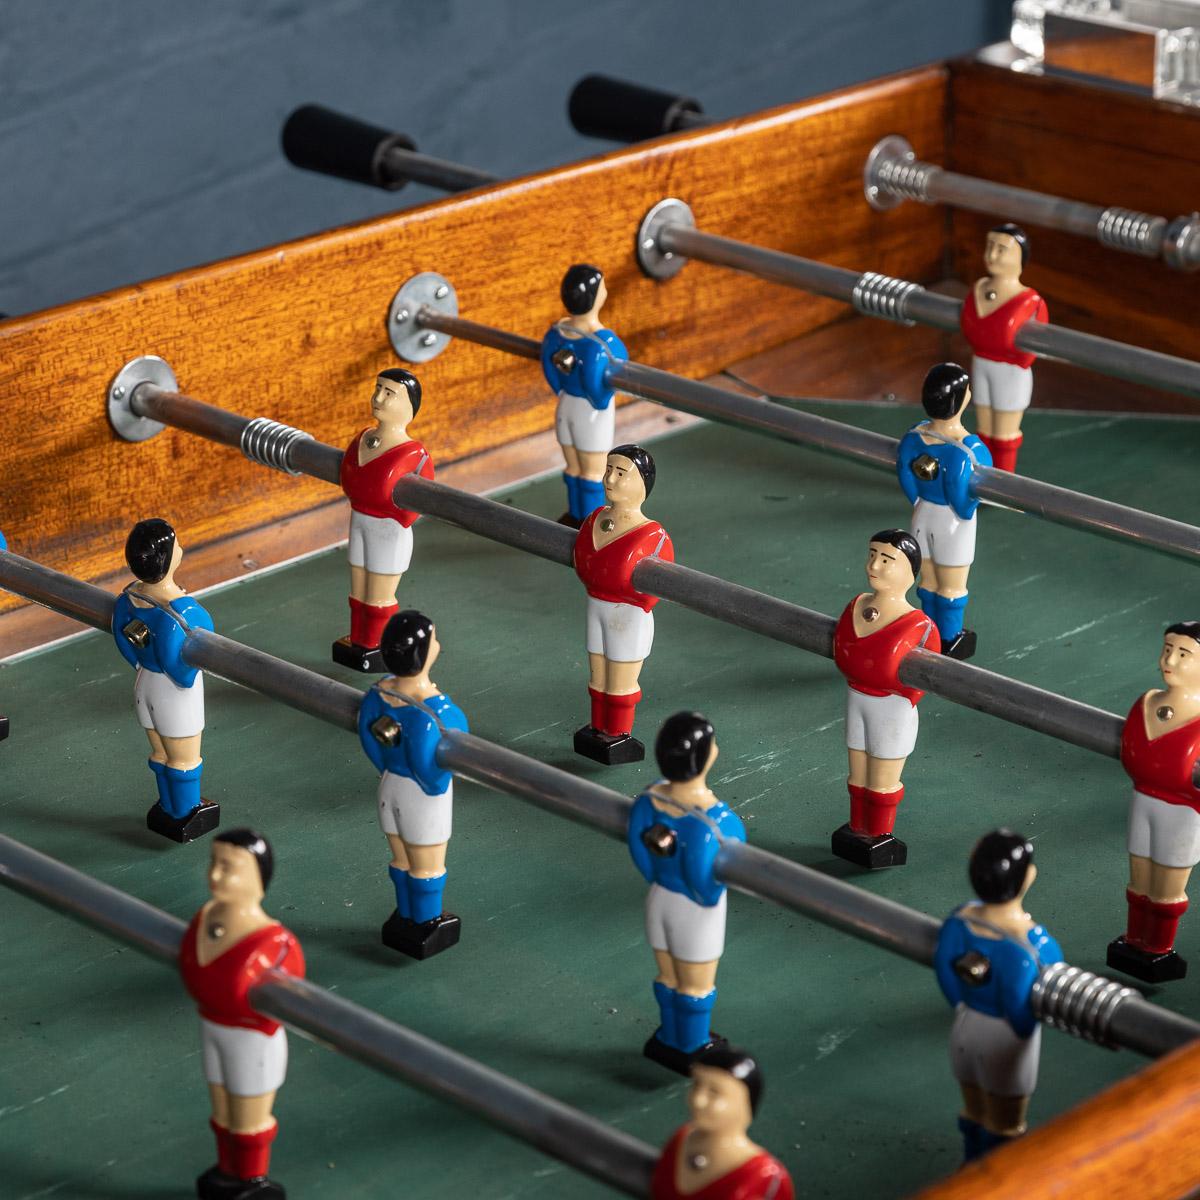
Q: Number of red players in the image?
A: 7